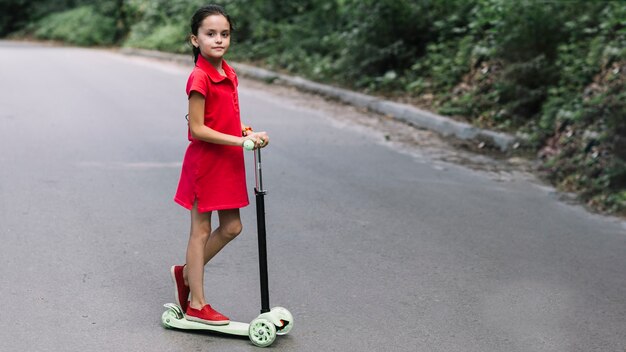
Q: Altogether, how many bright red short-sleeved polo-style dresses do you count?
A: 1